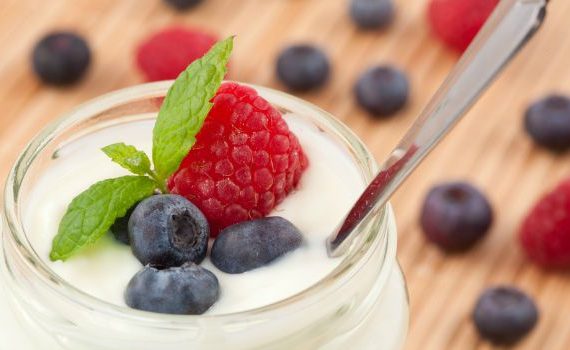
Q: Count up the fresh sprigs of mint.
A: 1